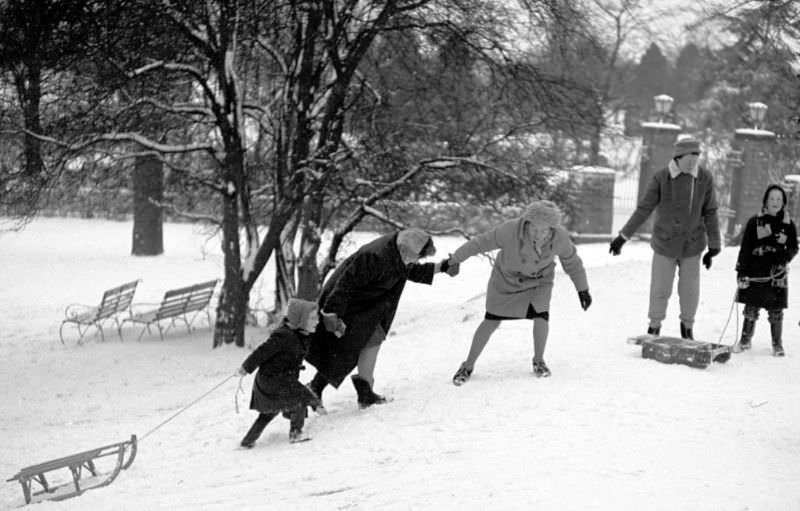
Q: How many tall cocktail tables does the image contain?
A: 0